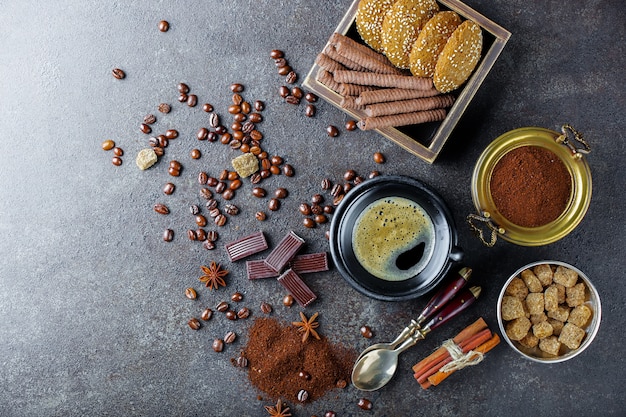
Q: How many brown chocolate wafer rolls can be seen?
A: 11